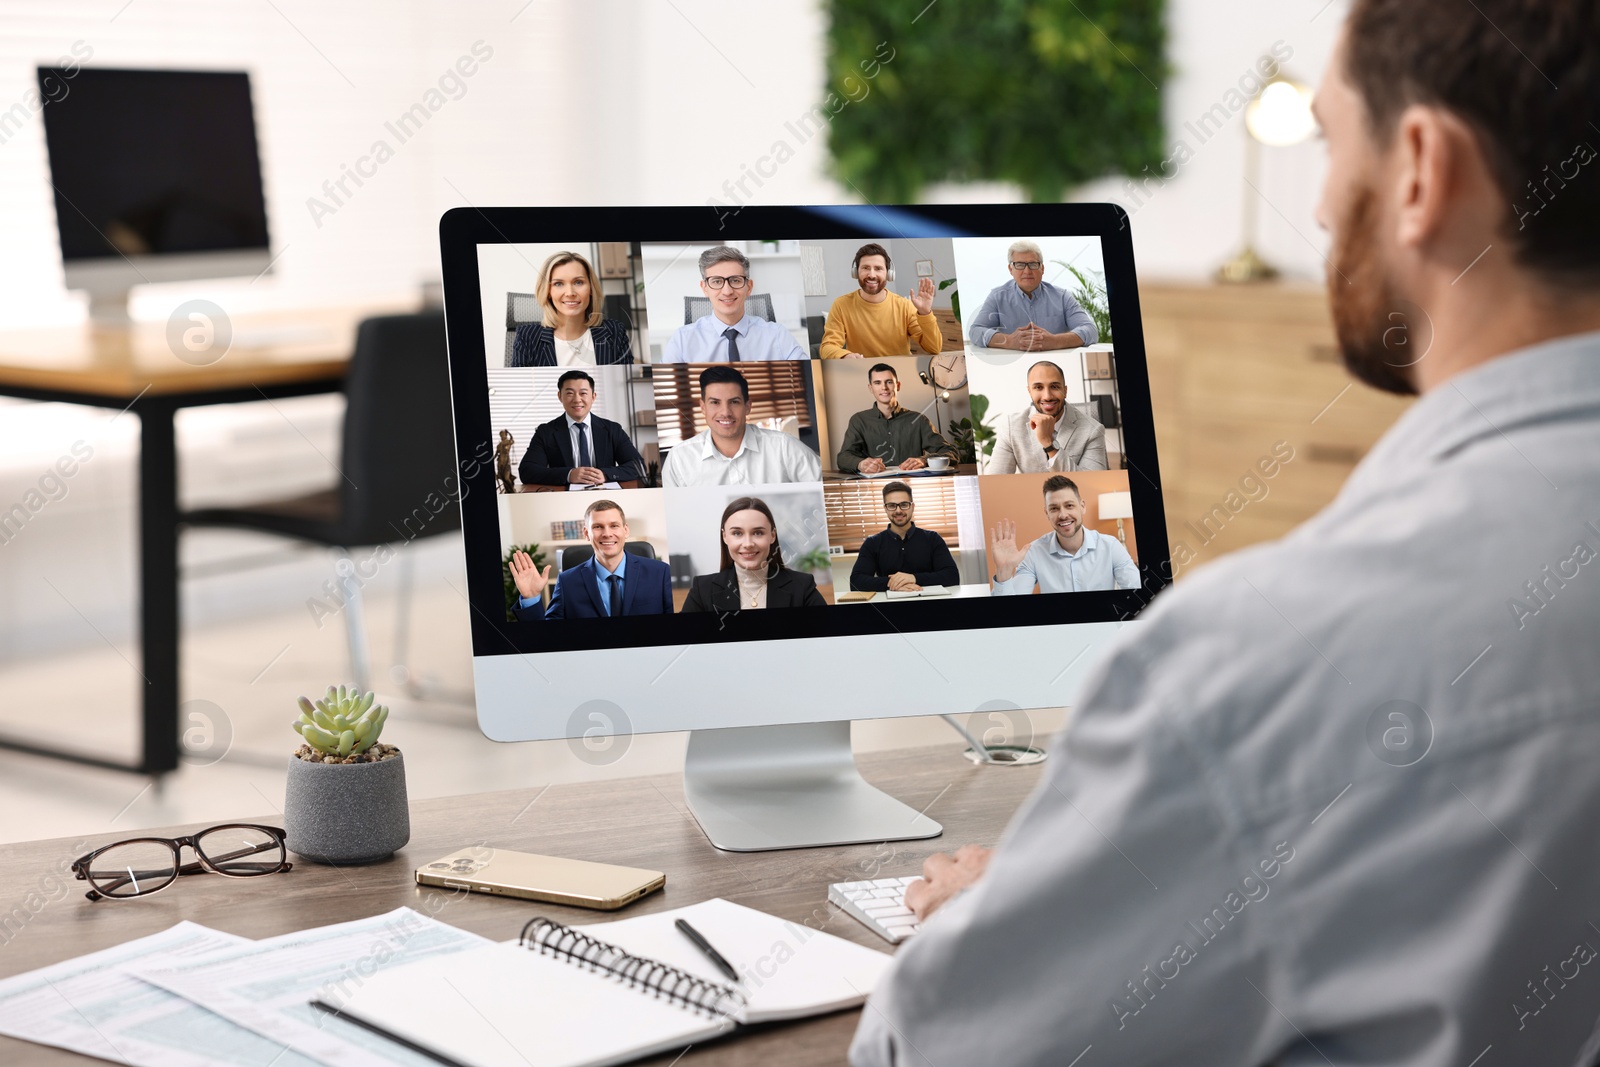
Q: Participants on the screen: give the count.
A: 12